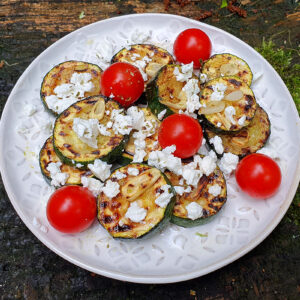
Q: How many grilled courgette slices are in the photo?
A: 11